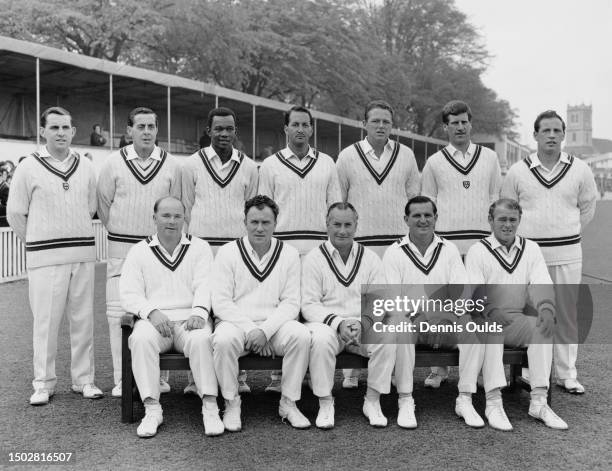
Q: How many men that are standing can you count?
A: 7